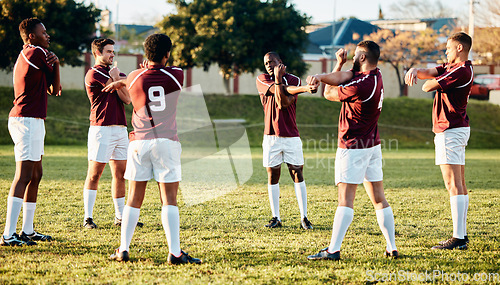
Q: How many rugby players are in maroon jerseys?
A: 6